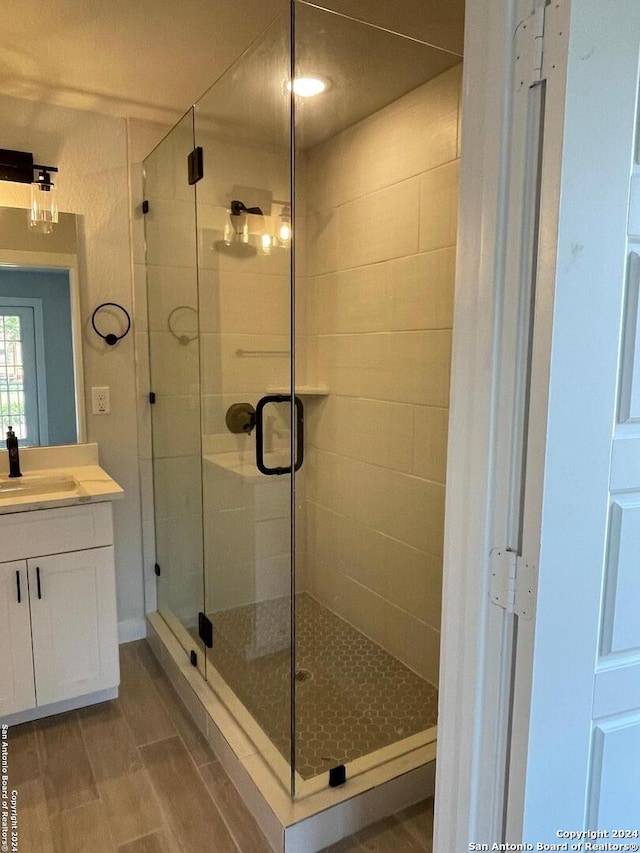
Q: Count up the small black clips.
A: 5